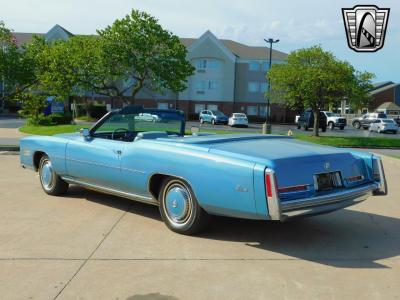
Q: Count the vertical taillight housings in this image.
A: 2